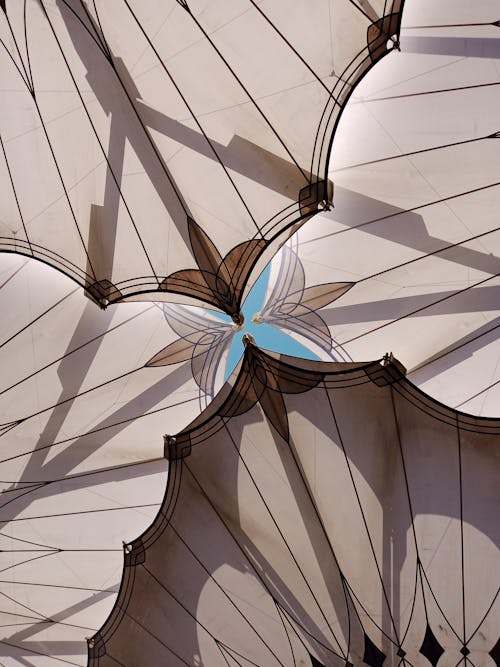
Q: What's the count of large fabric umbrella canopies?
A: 4